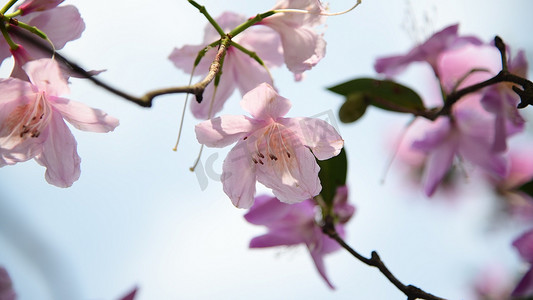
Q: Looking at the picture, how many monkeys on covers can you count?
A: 0